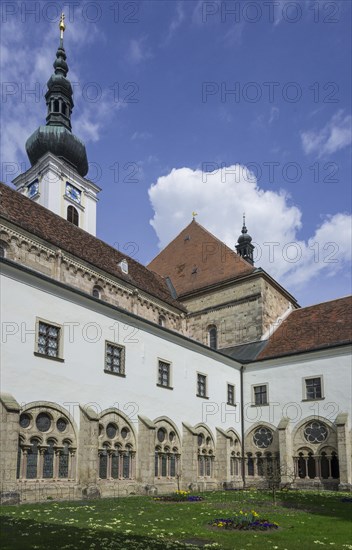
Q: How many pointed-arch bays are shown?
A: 7